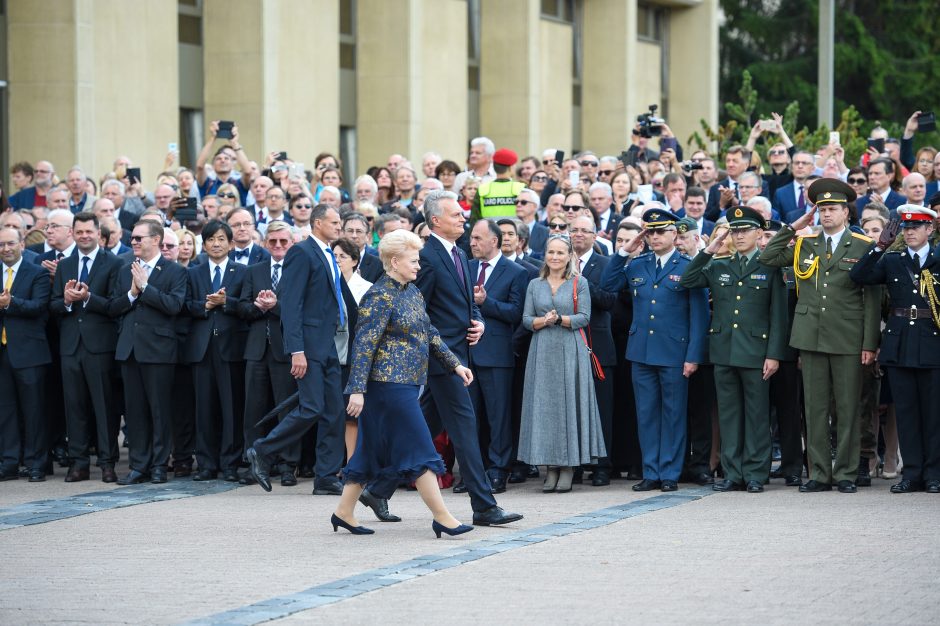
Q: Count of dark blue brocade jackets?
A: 1